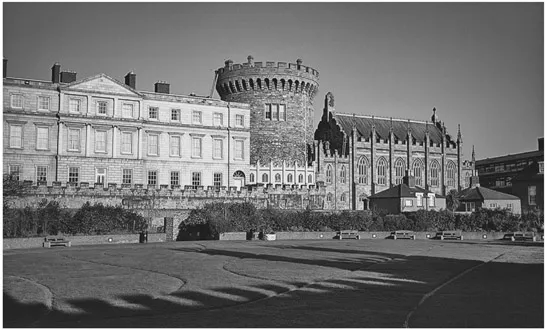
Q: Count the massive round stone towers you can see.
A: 1